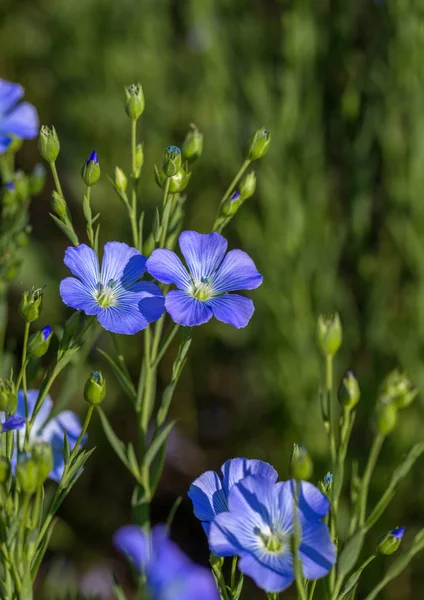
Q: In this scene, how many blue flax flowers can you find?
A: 7